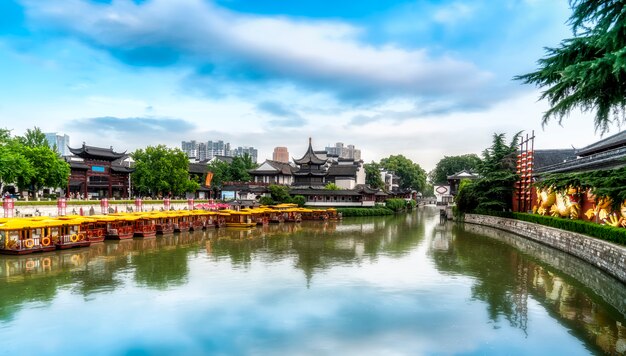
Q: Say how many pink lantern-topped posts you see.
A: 7